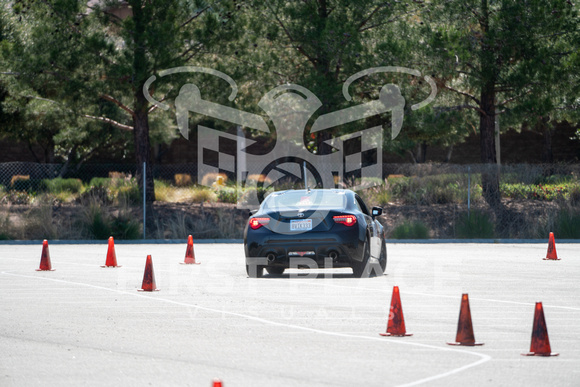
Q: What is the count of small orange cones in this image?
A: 9